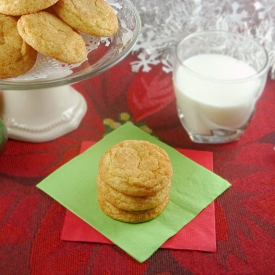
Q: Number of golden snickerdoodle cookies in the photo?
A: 7